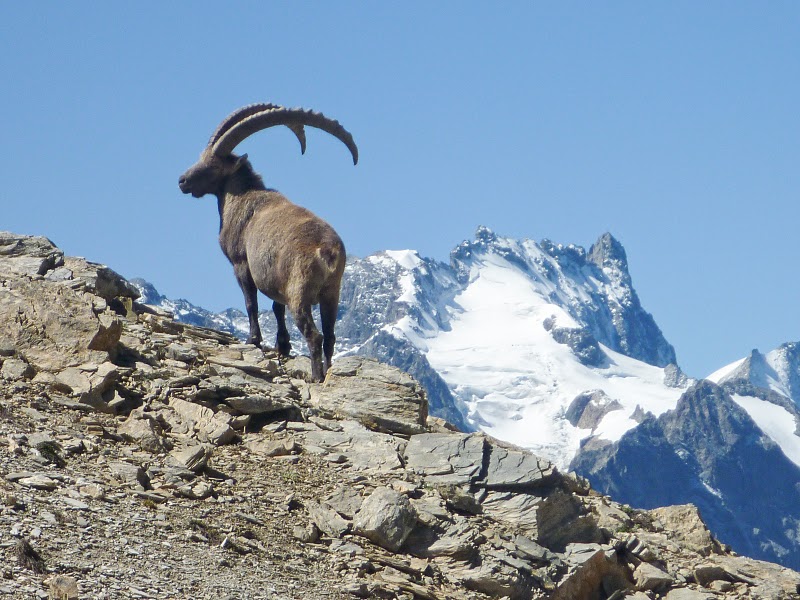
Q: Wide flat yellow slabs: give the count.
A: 0